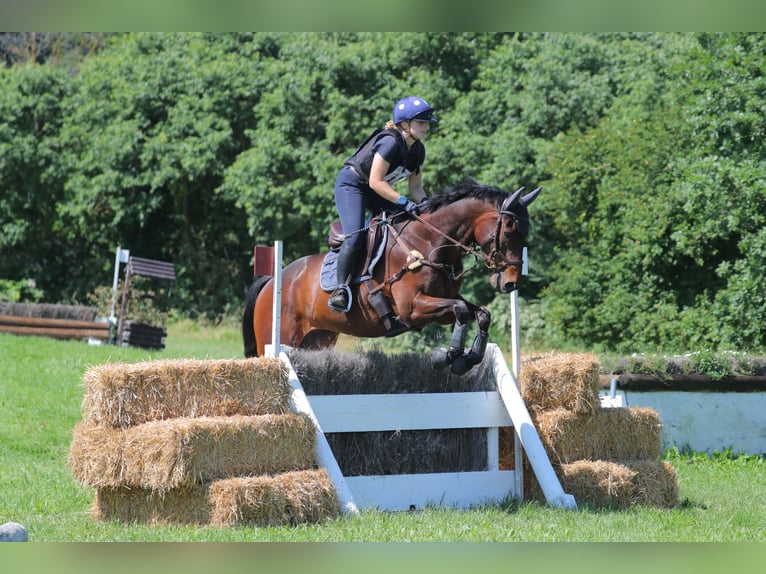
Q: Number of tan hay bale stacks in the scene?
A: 2